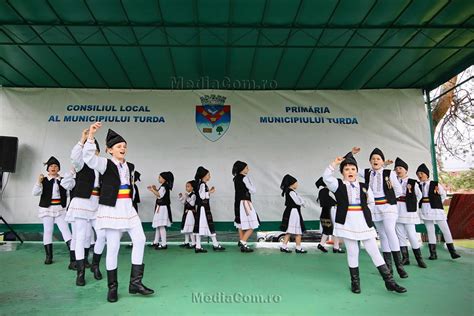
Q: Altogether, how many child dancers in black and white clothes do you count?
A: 15